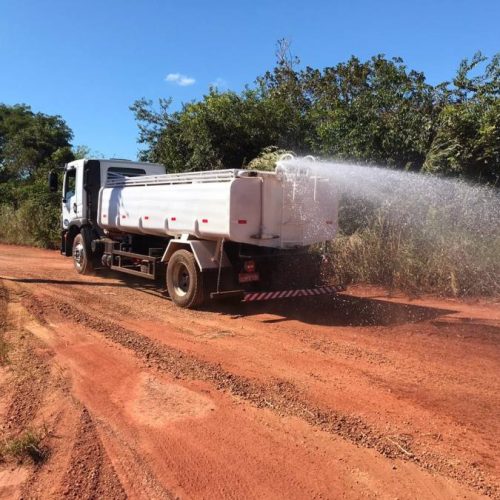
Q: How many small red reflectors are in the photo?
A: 7